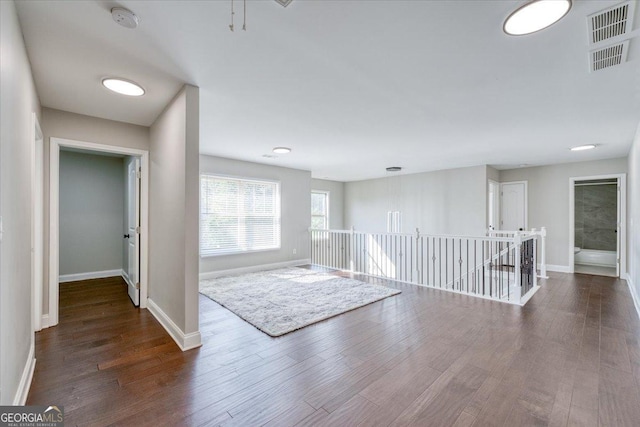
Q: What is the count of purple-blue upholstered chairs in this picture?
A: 0